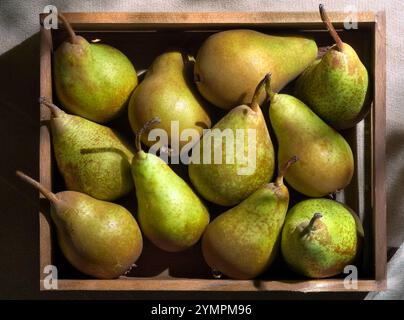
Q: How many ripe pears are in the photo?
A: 11